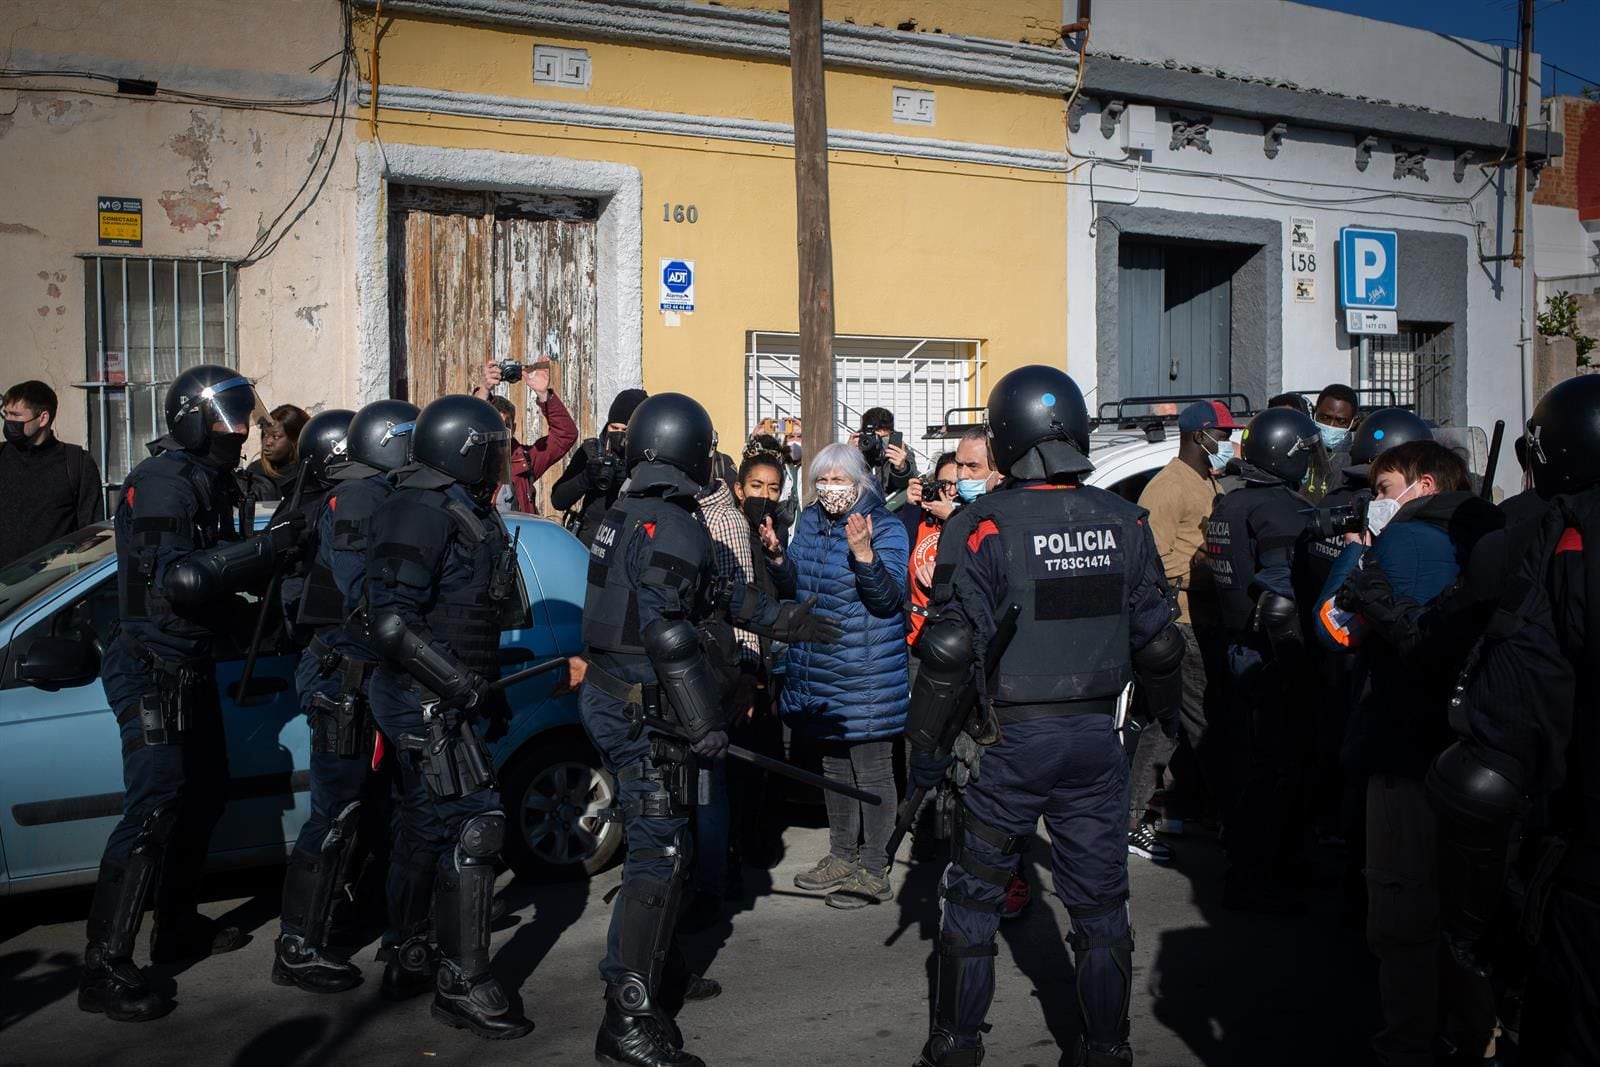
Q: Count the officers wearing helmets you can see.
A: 9